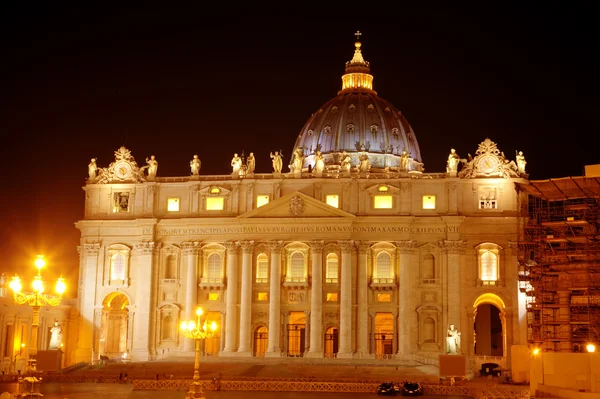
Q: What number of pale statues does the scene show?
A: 15